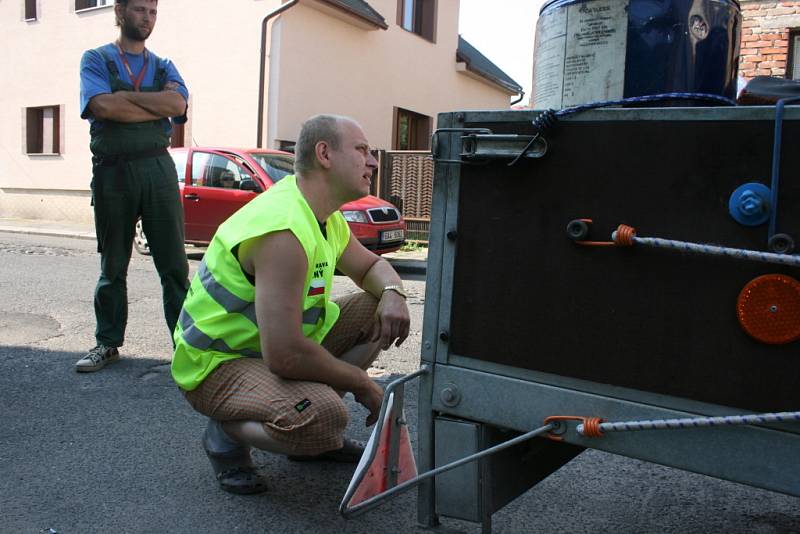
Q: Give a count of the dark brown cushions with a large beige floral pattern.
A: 0